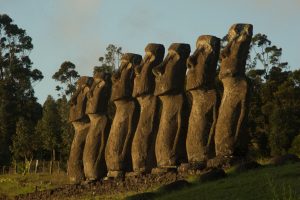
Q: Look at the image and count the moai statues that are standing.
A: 7